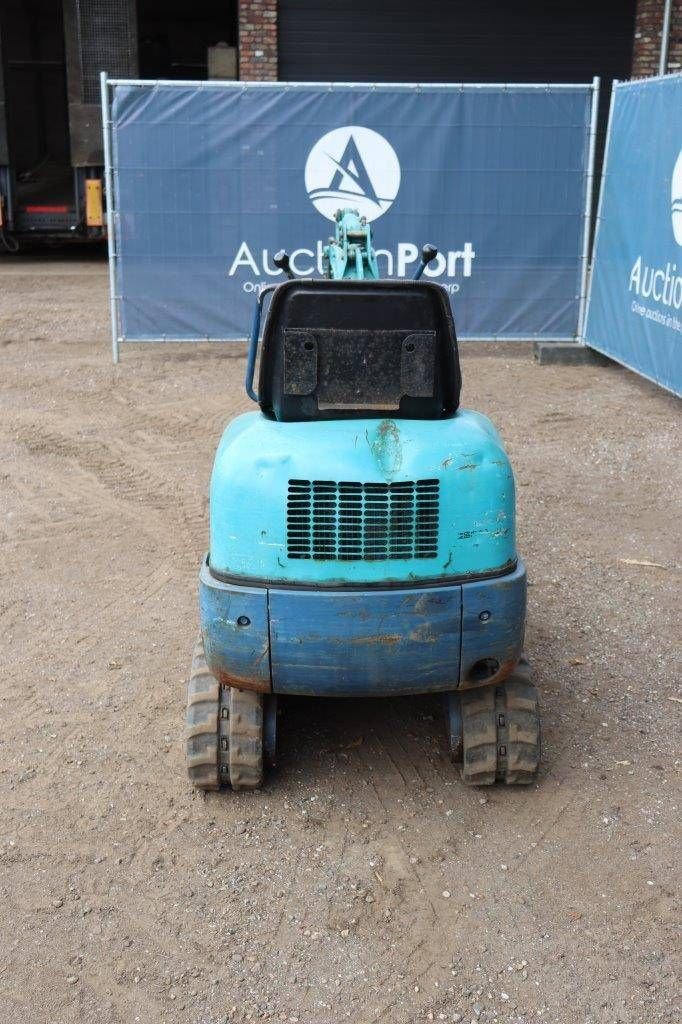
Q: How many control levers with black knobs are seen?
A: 2